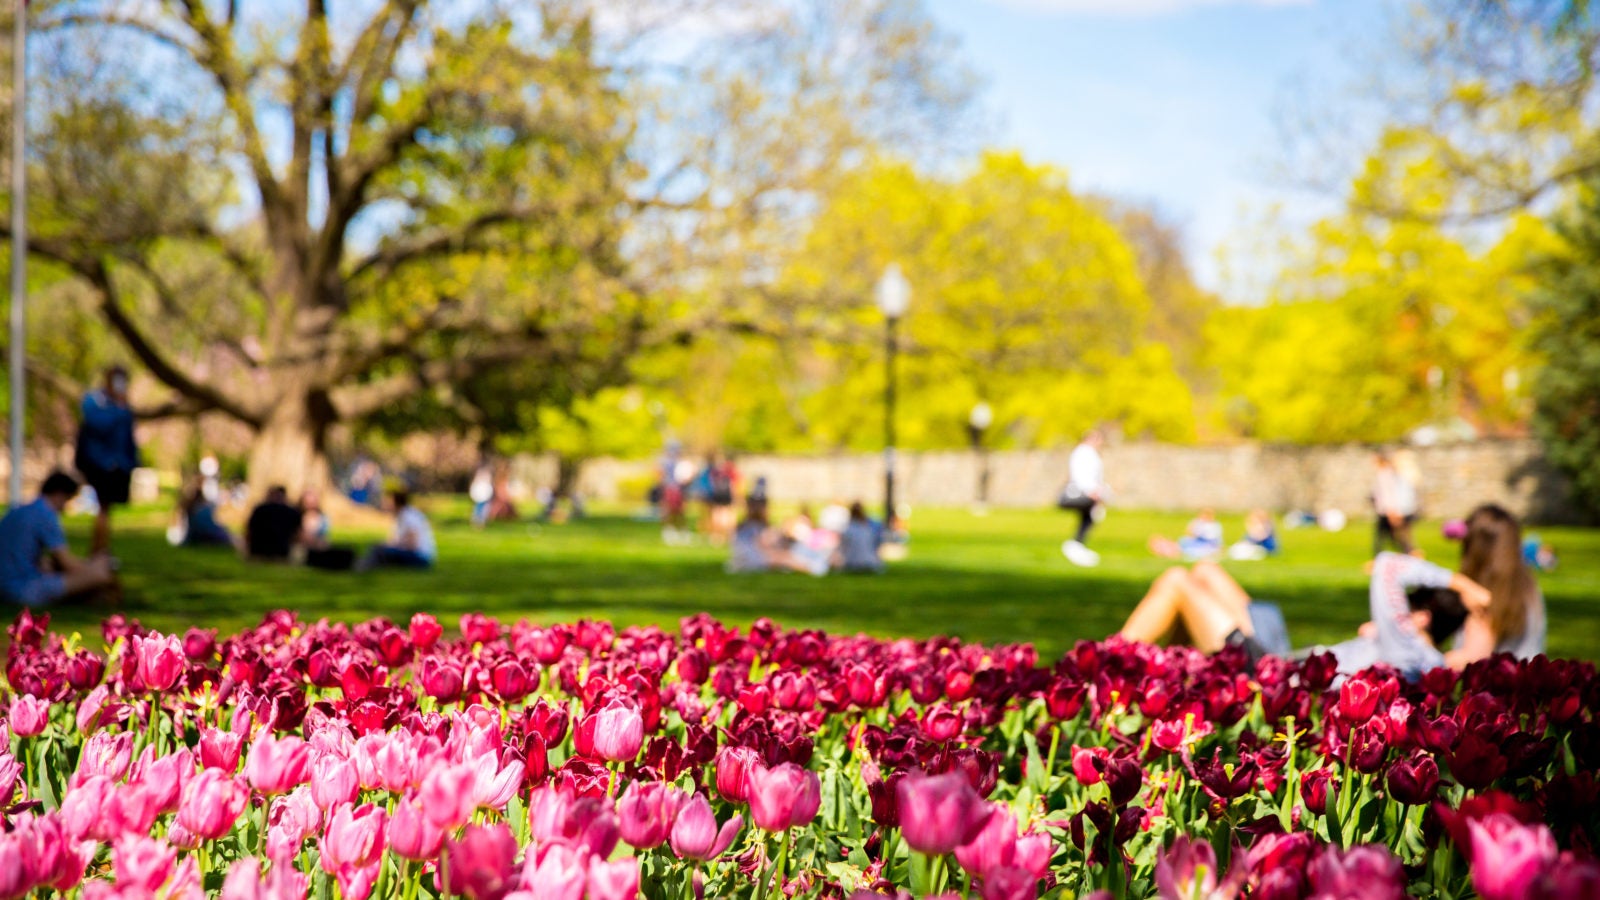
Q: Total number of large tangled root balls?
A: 0